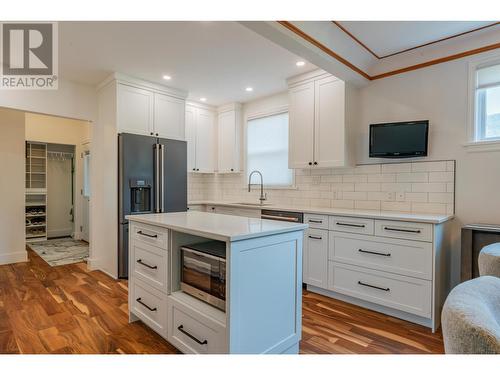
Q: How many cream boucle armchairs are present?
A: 2